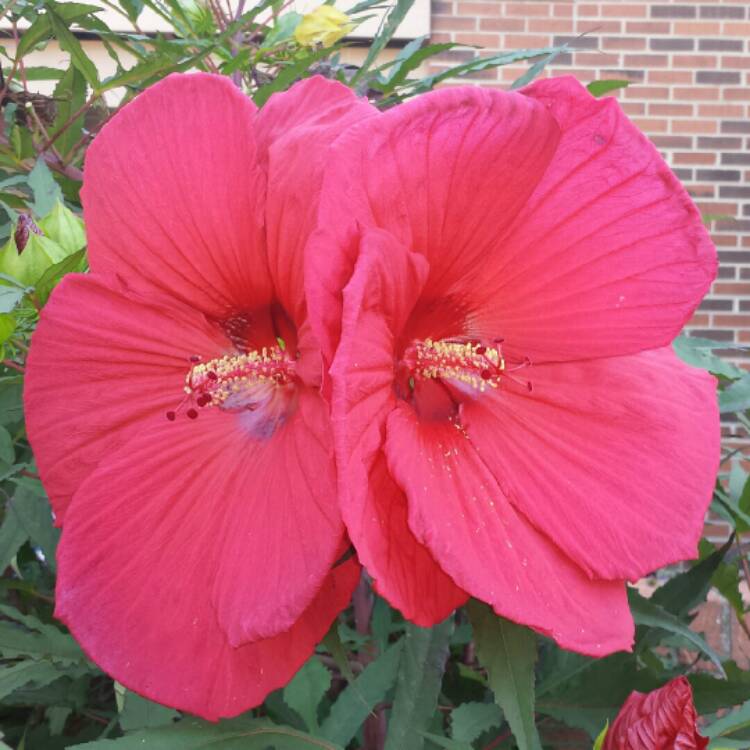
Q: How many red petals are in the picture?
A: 10